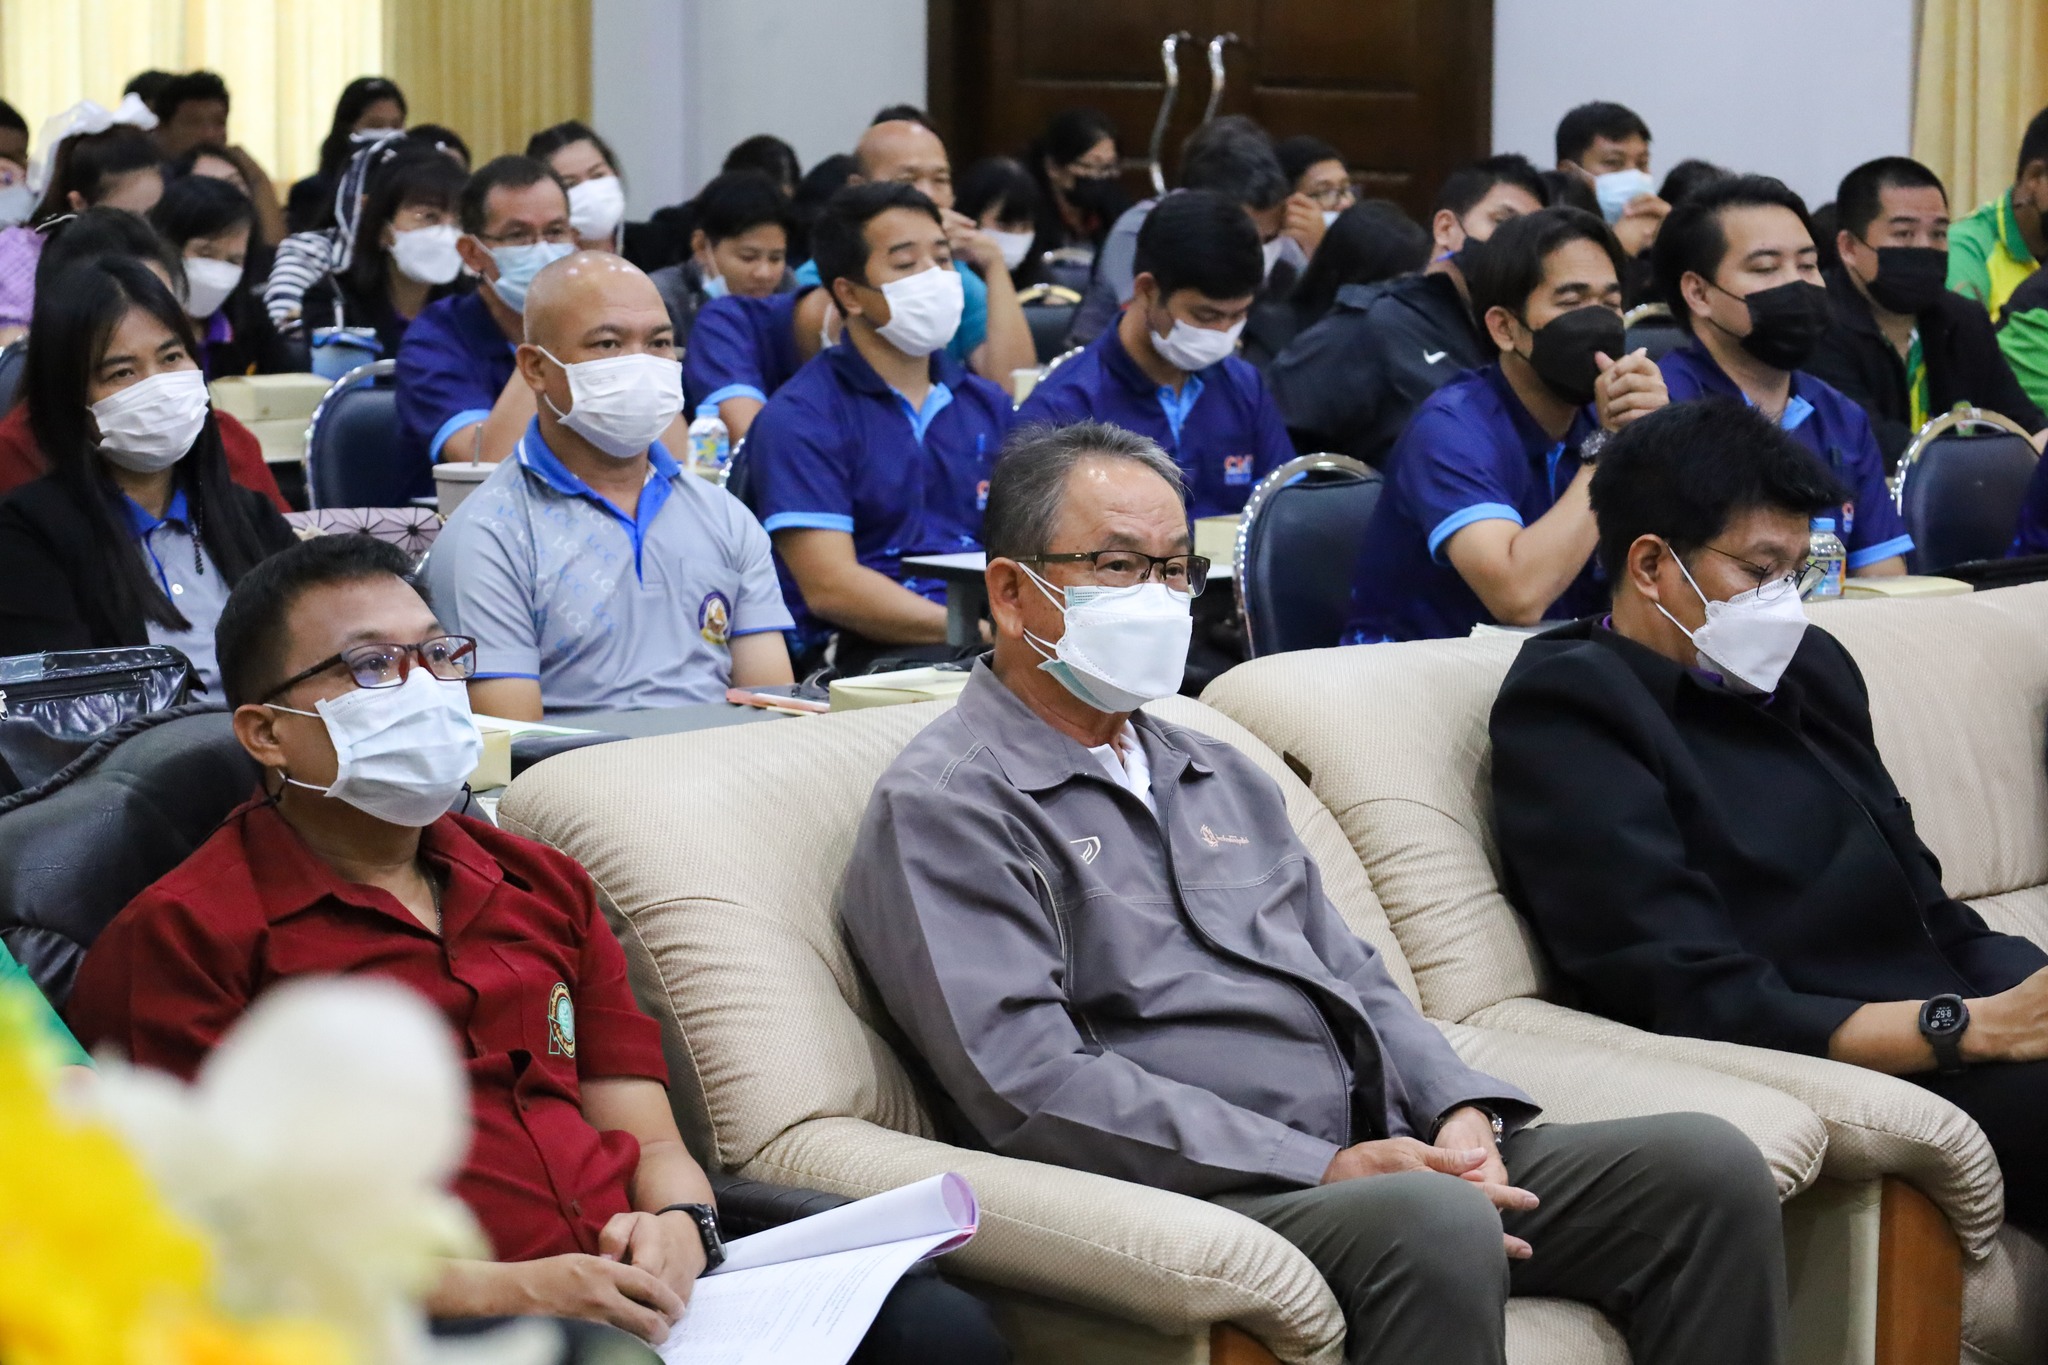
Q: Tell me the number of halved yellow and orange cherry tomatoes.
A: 0